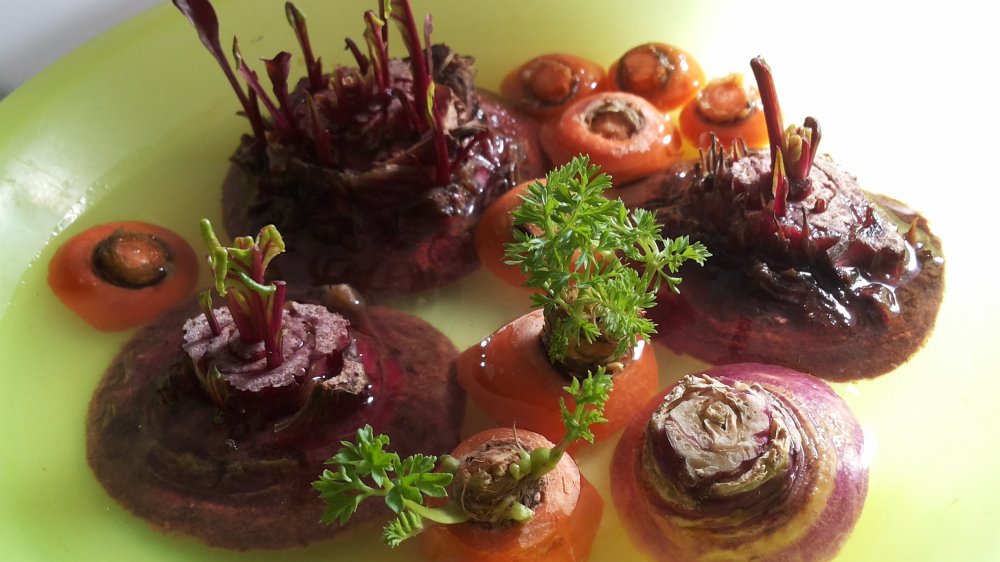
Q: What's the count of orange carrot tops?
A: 8